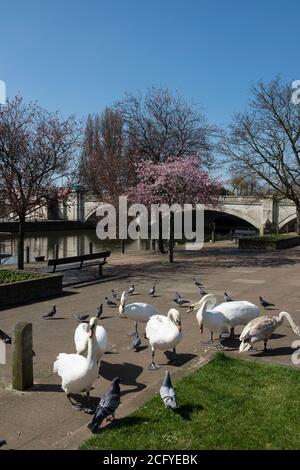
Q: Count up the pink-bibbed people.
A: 0